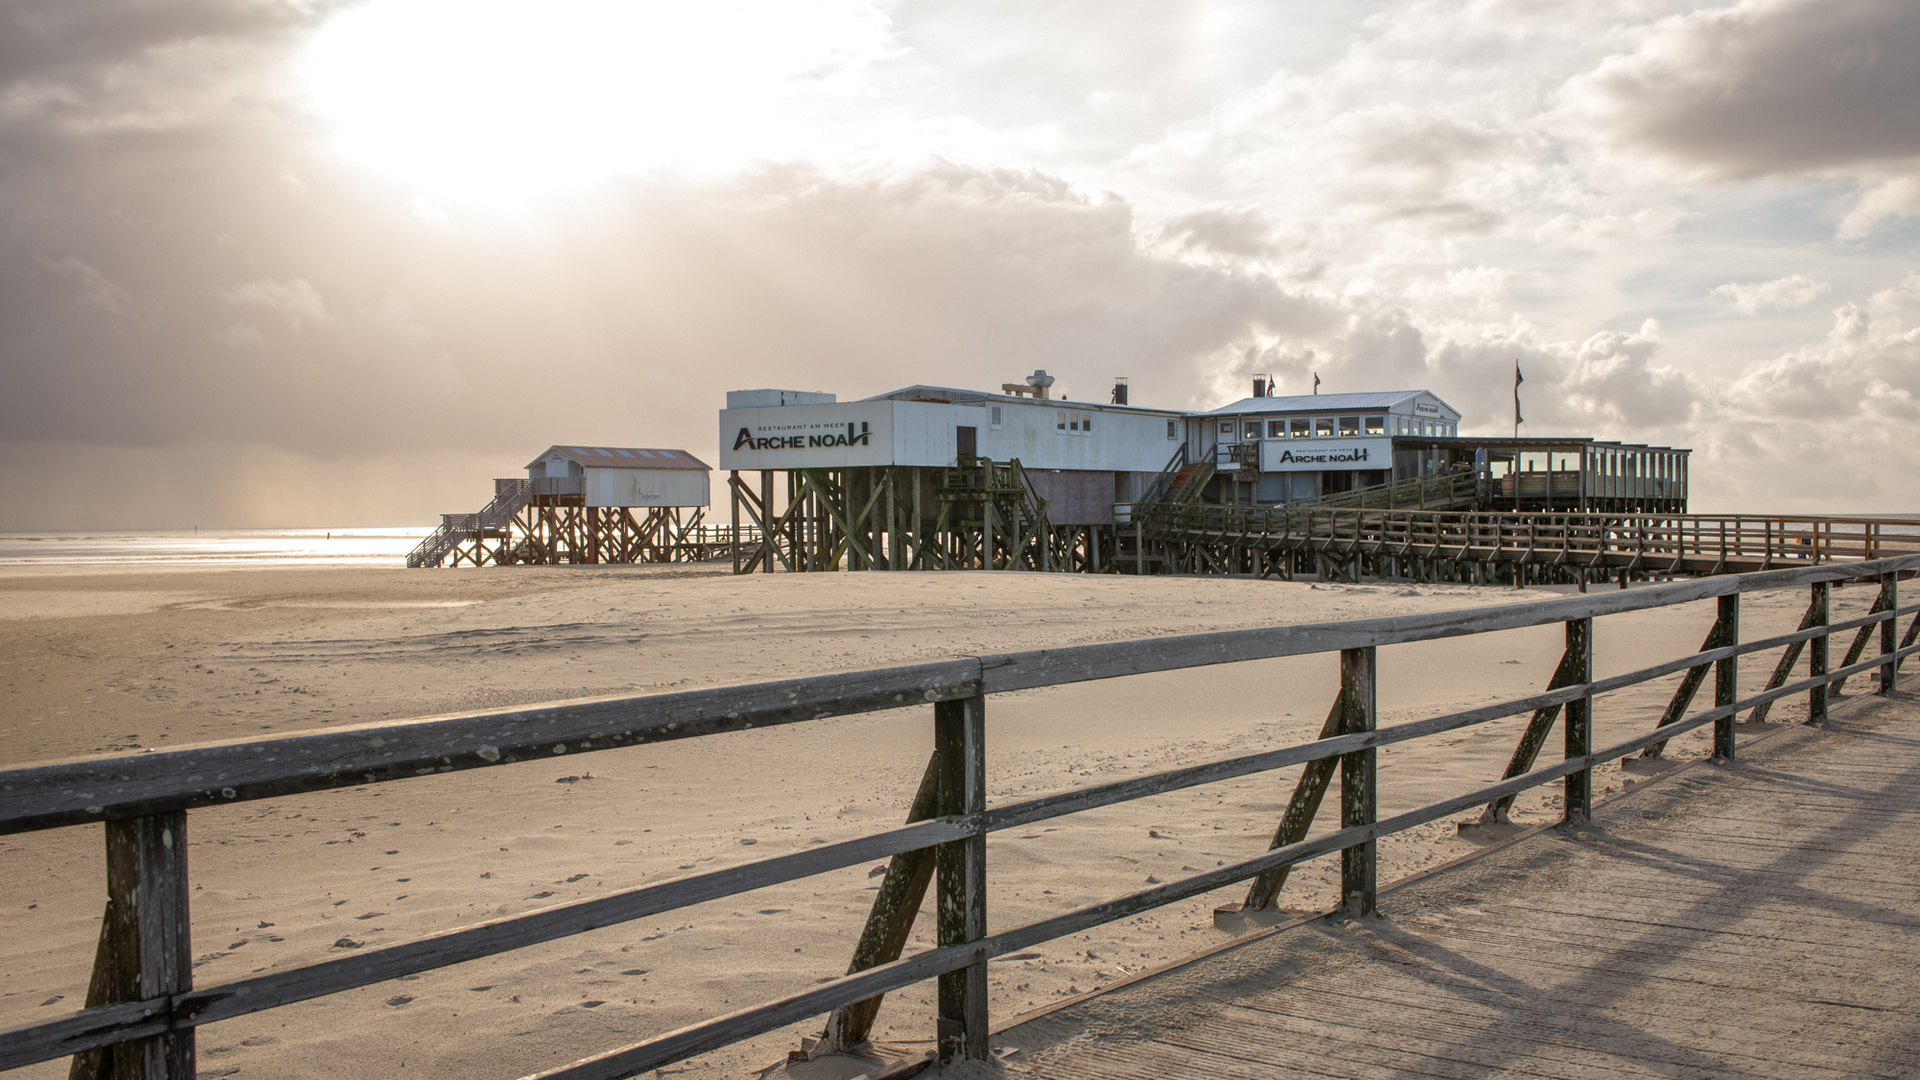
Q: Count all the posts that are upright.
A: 7